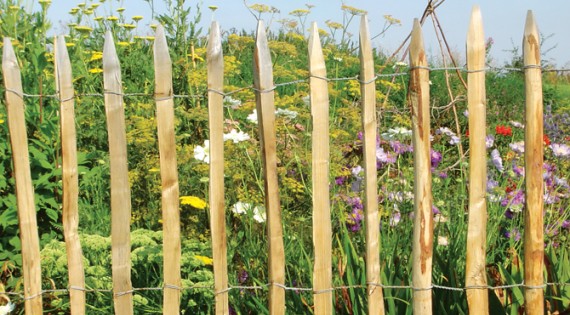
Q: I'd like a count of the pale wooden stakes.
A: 11